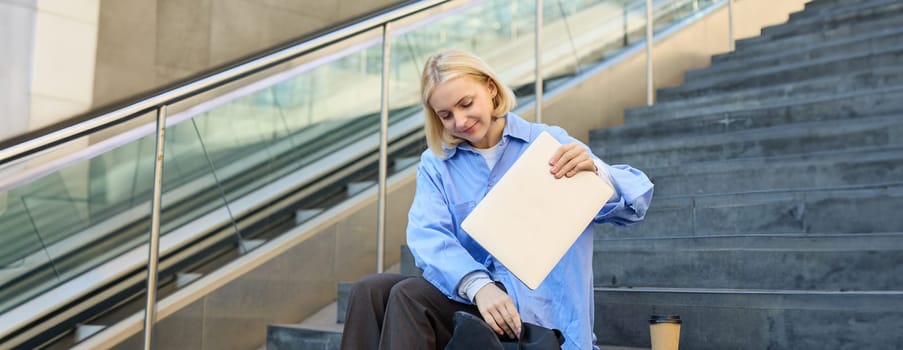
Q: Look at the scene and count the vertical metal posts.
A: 5